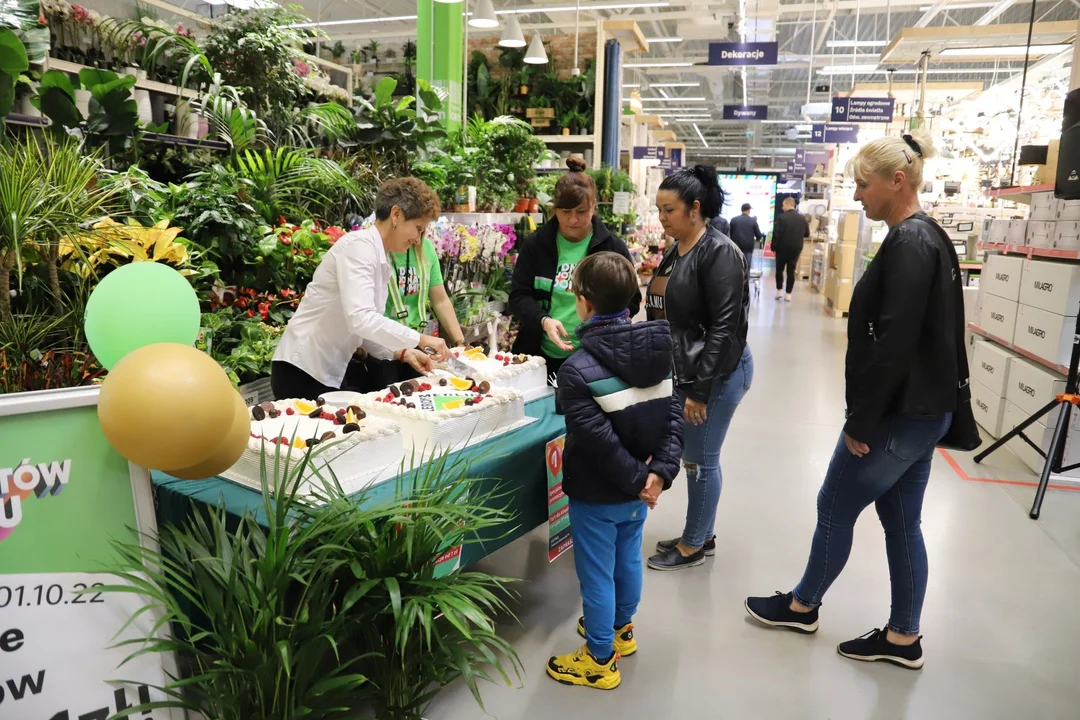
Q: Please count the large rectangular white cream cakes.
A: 3